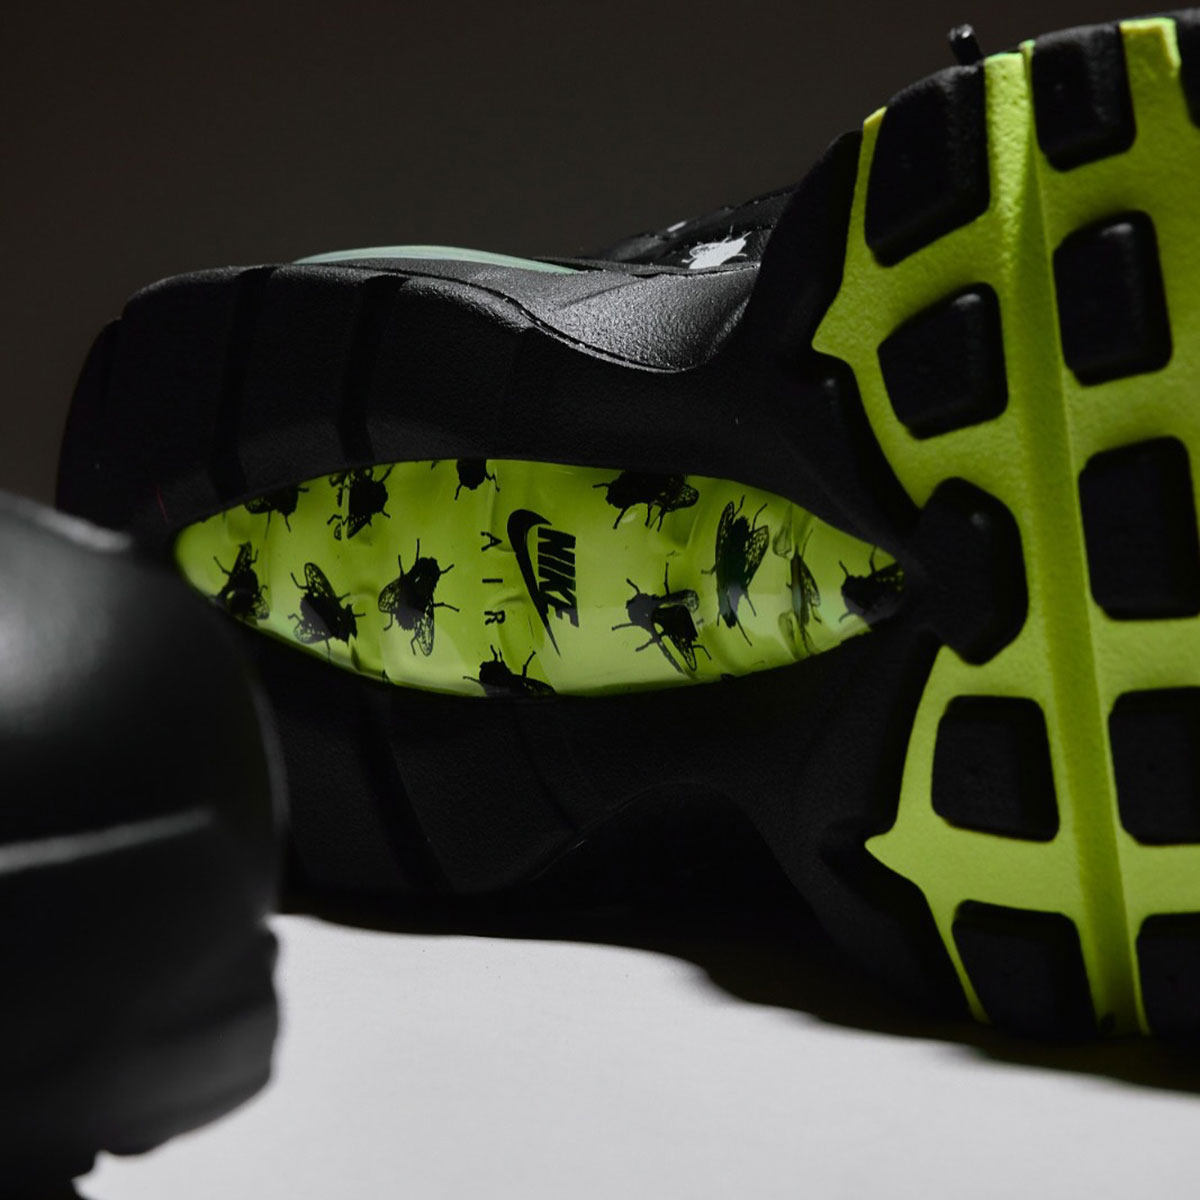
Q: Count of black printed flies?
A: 12